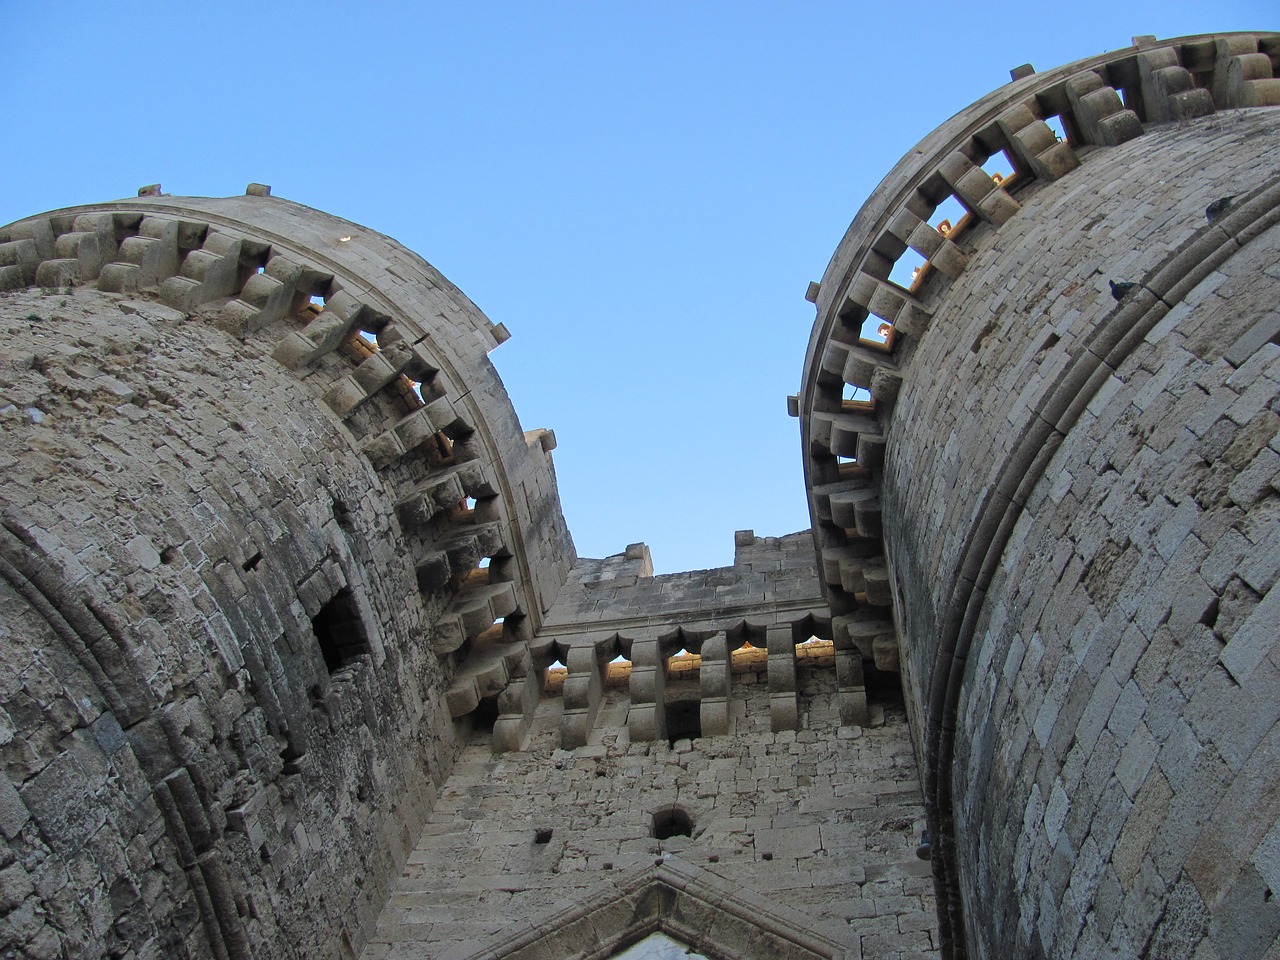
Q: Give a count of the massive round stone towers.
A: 2